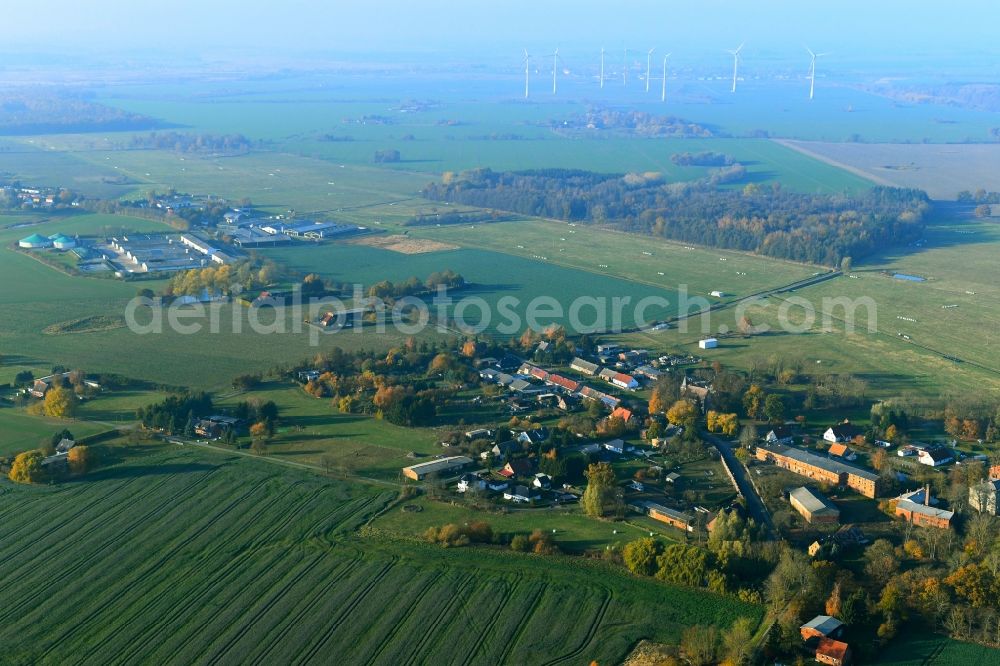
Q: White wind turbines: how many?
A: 8